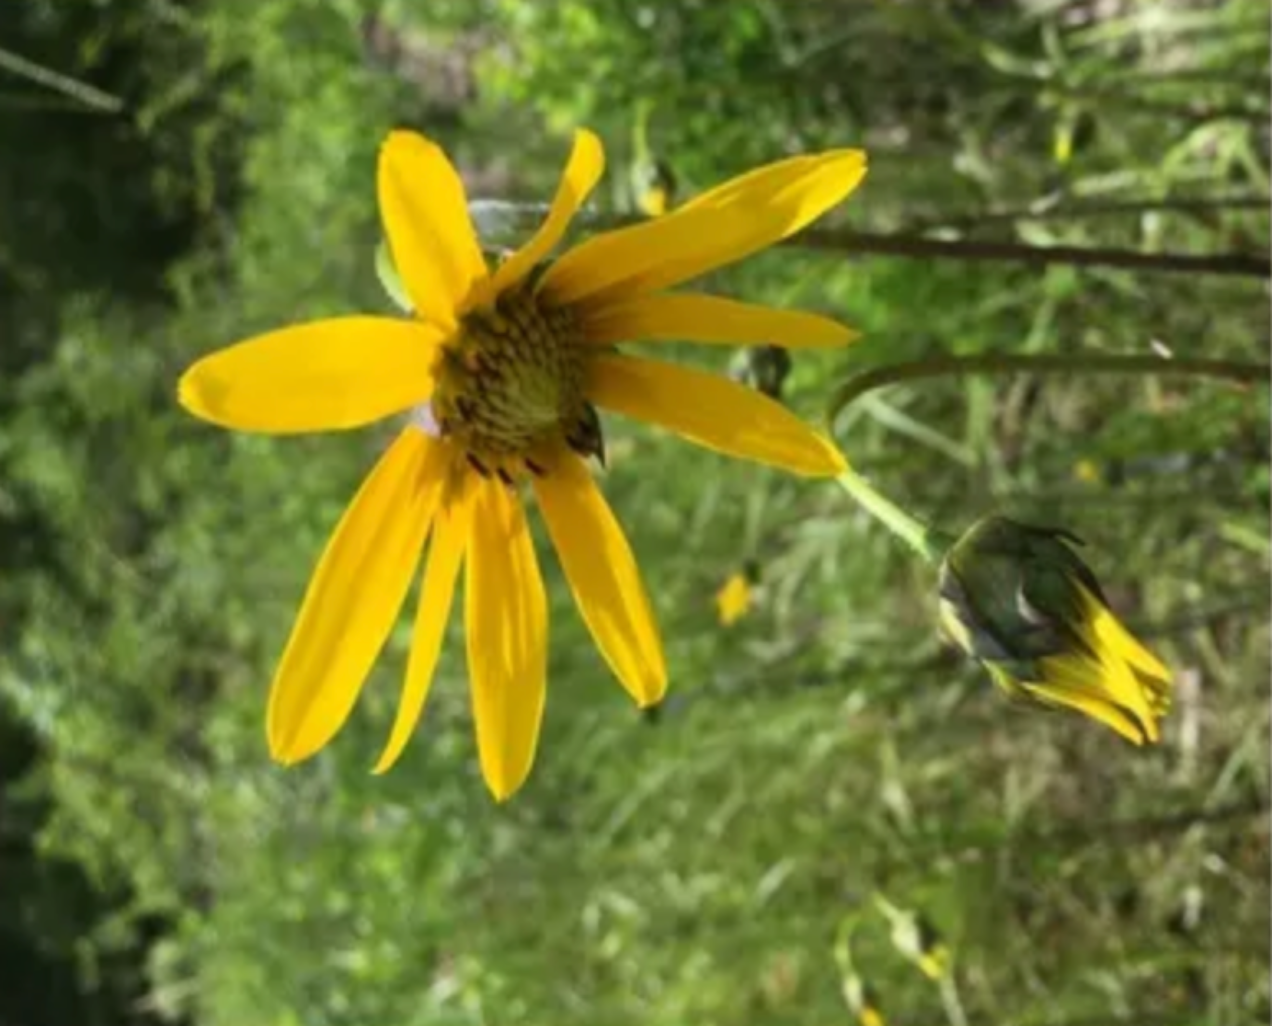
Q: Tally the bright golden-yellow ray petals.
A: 10